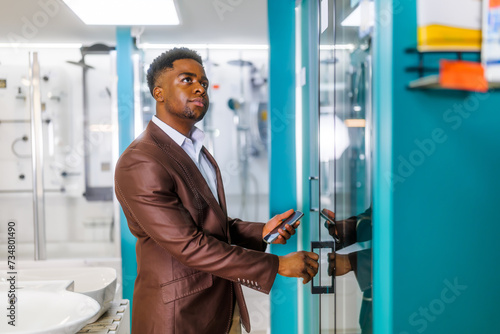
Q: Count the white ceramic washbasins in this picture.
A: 2